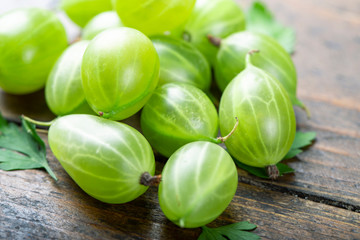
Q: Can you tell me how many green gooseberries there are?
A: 13